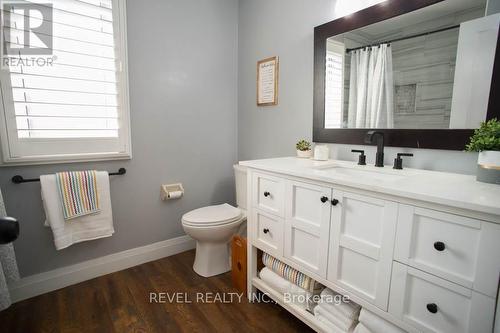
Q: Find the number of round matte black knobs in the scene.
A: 6